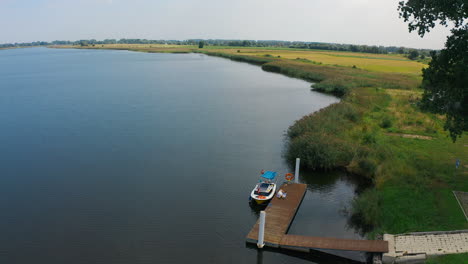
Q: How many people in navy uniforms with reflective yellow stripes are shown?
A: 0